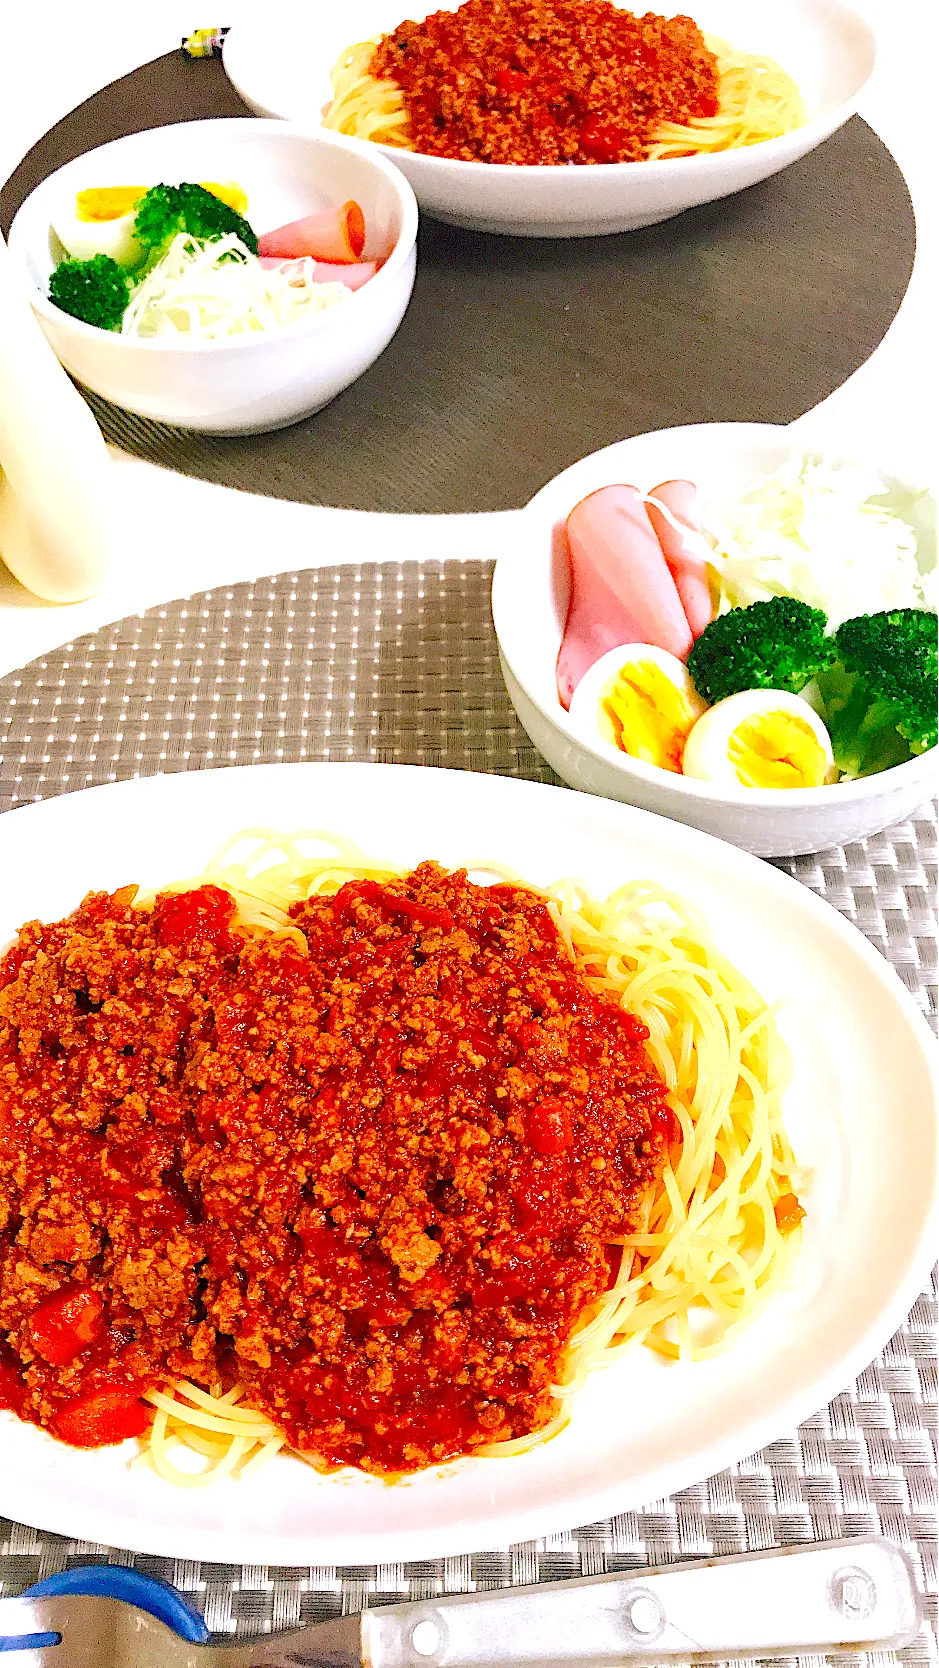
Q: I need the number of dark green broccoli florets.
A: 4